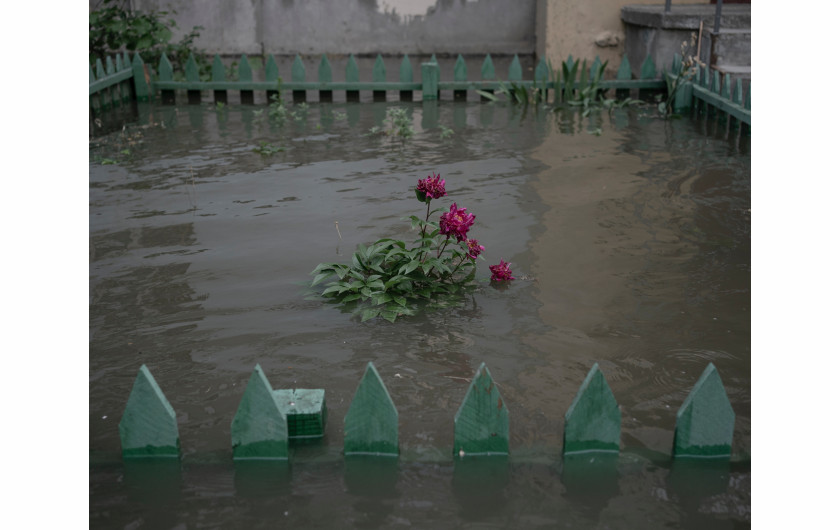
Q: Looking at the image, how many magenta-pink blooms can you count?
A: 4